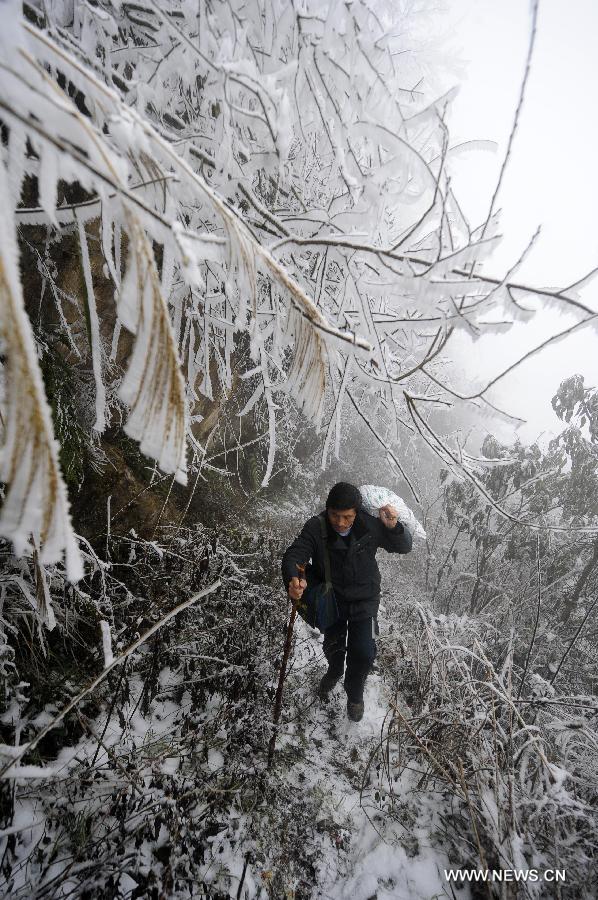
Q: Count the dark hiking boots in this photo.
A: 2